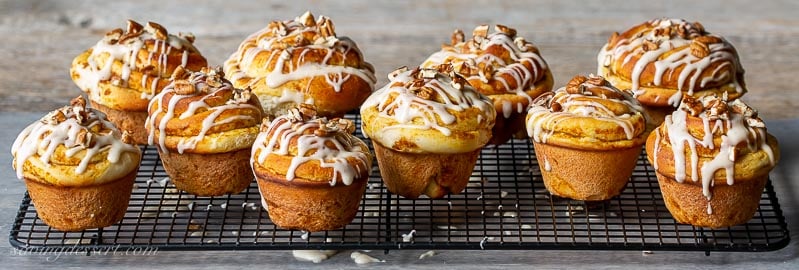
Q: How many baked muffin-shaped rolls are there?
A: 10